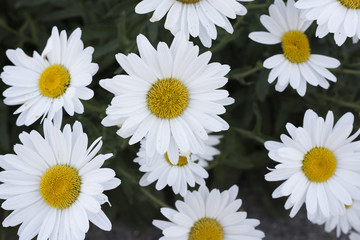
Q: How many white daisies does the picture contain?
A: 10